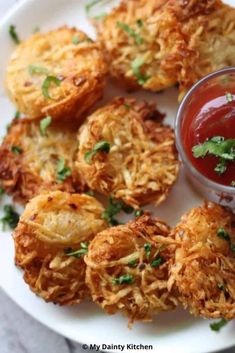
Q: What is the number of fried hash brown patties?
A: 8